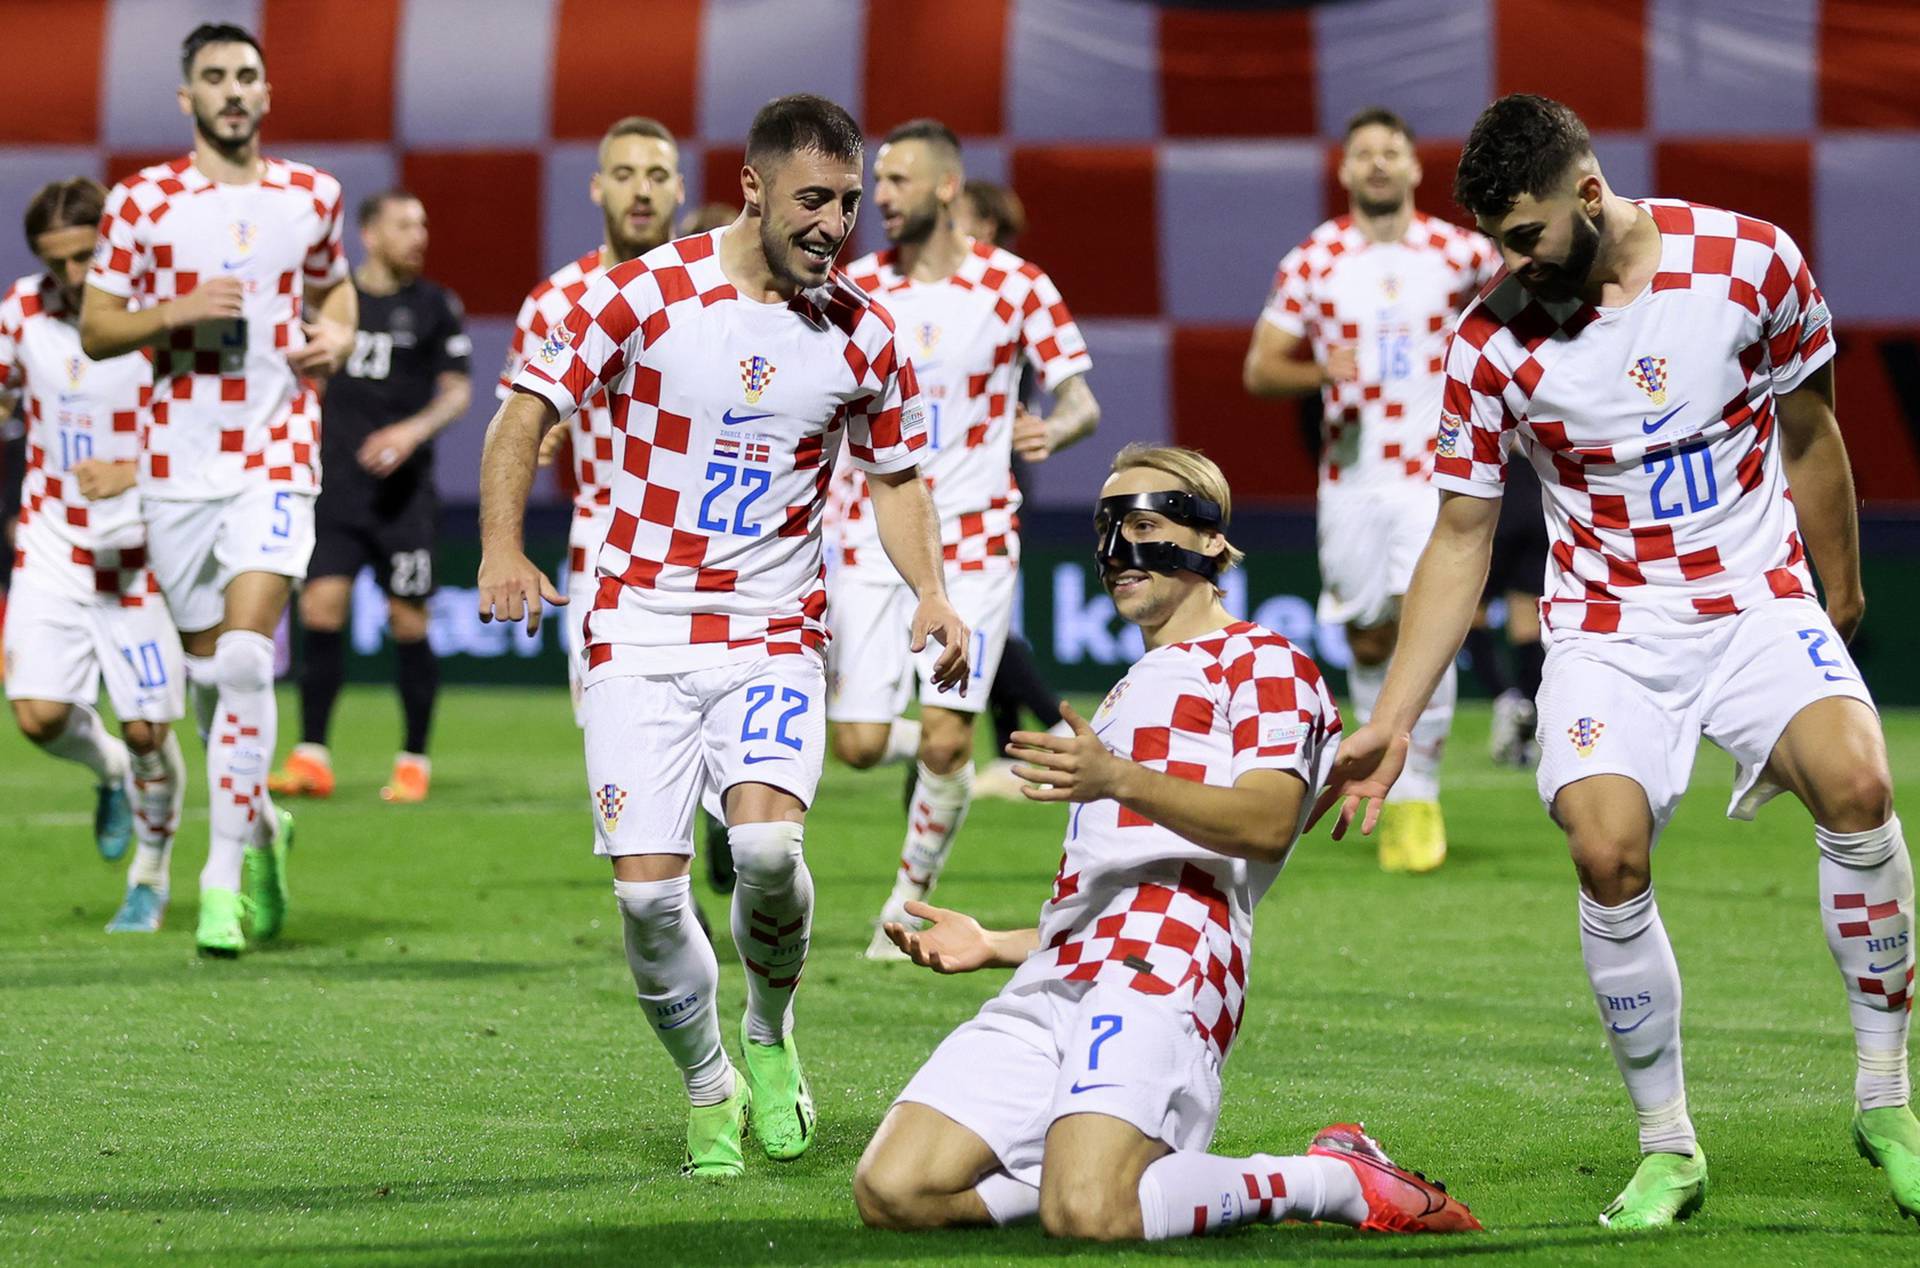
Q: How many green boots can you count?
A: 6